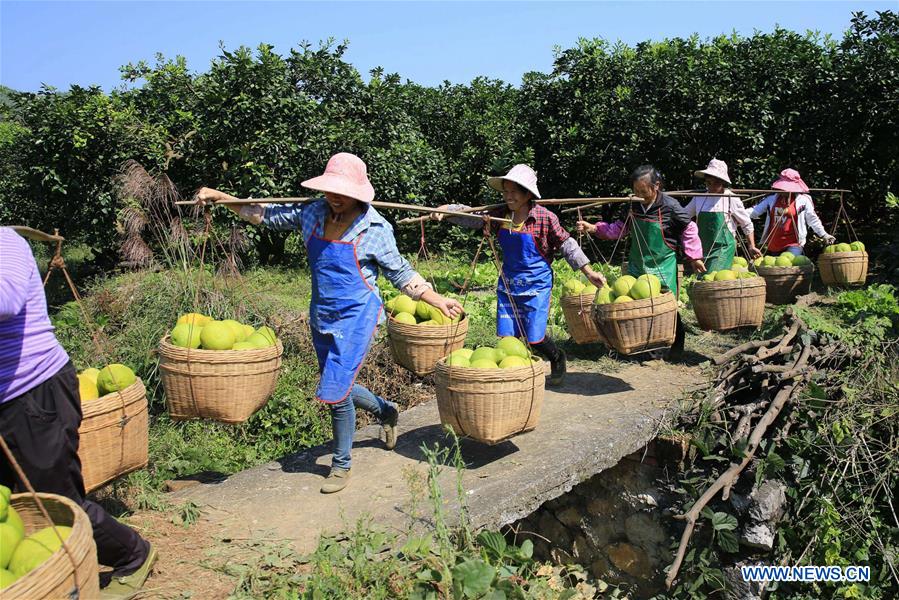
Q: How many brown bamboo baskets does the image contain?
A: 10